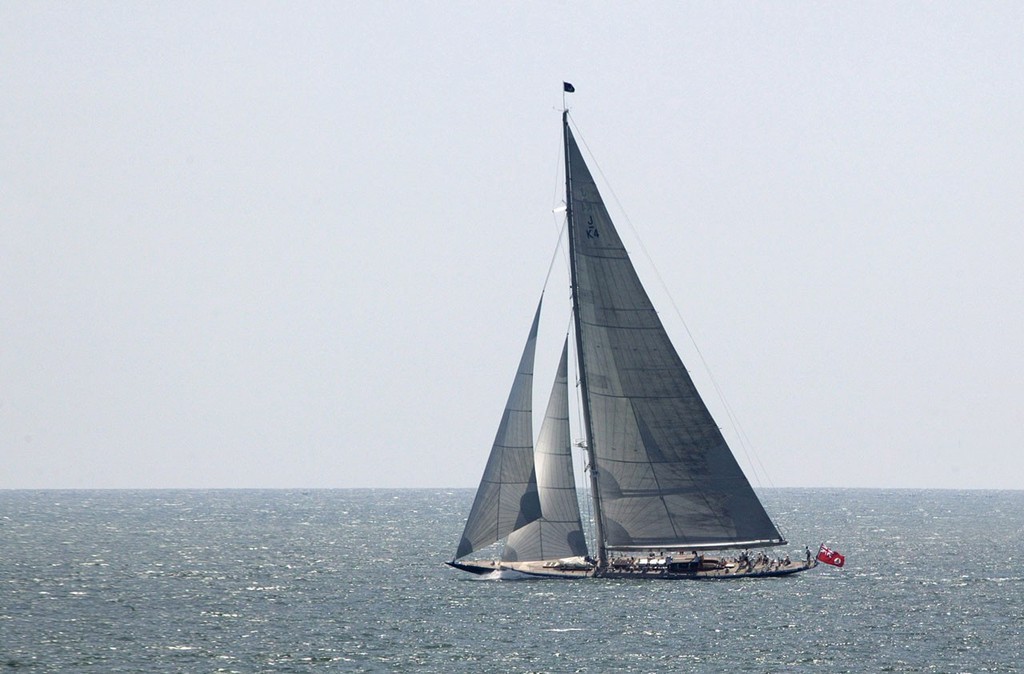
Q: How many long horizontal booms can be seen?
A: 1